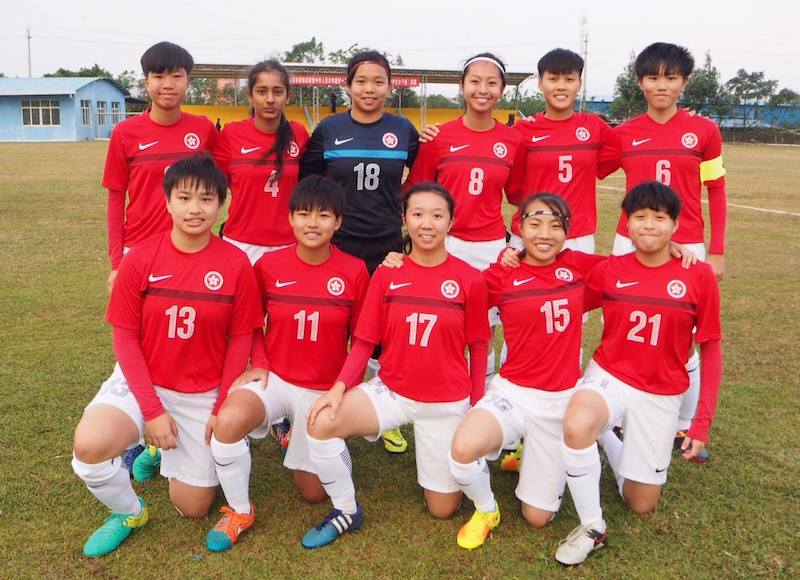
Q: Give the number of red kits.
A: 10